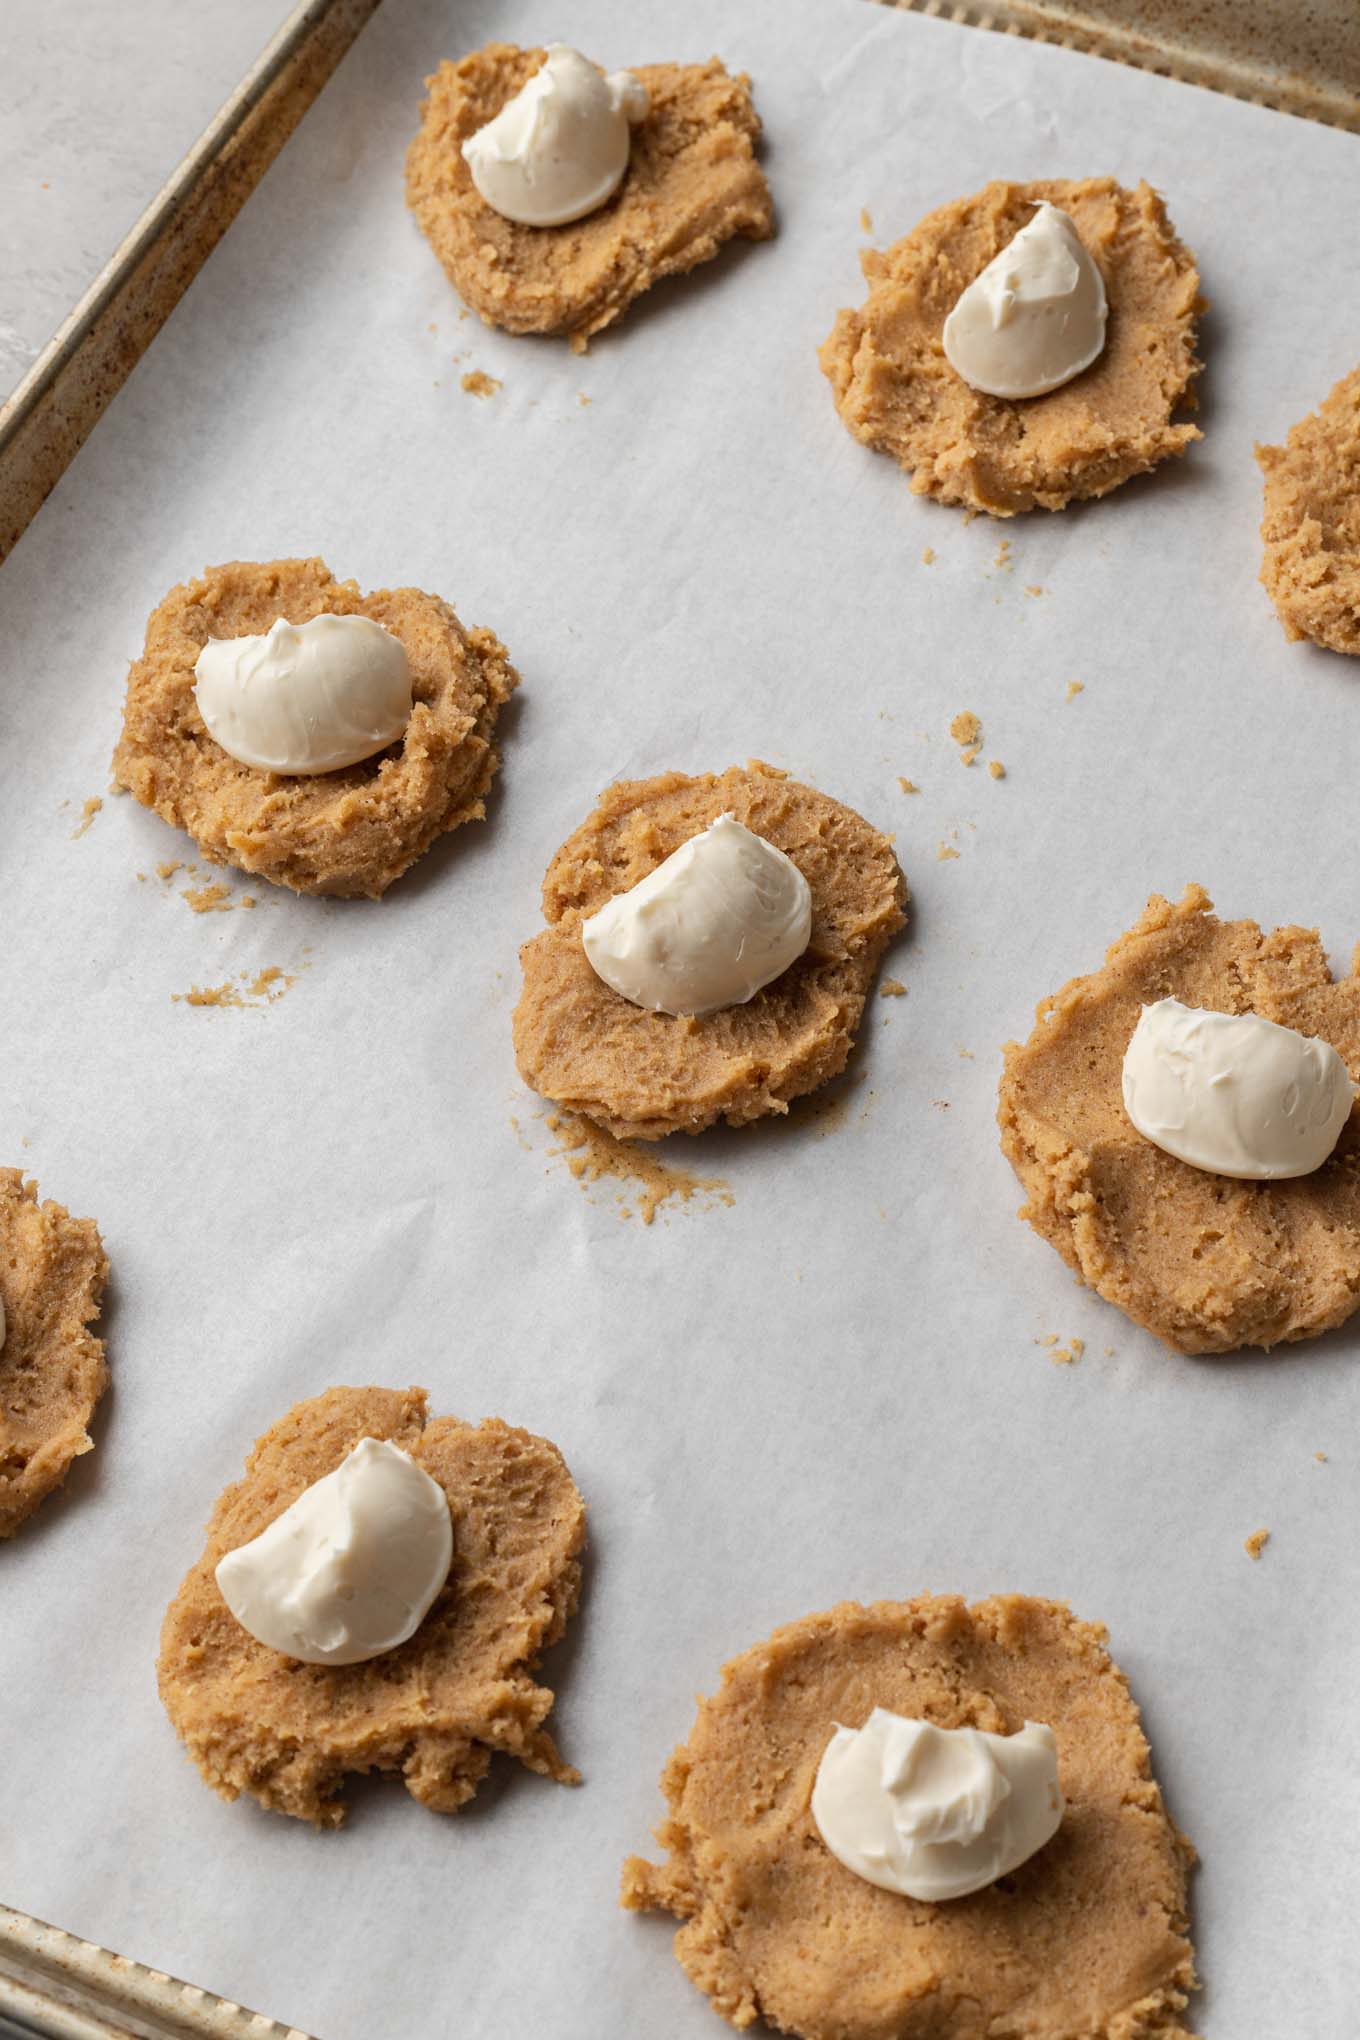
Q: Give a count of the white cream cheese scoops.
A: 7